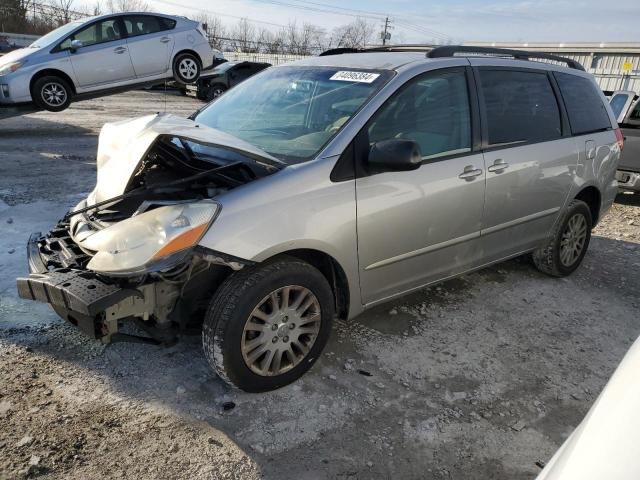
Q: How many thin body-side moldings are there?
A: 2